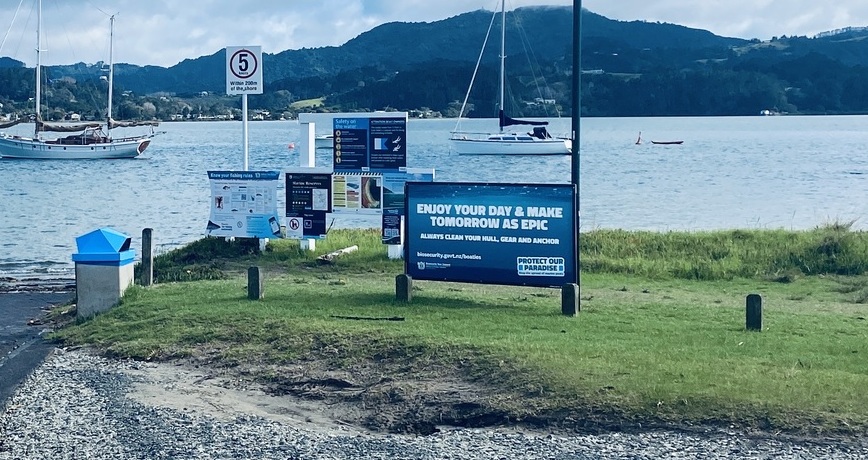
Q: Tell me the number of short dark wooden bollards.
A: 5